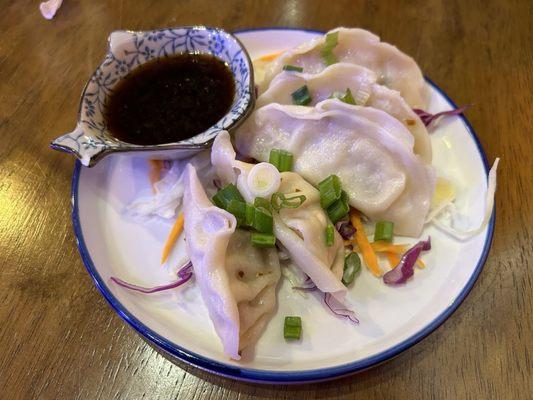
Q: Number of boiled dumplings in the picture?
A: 5